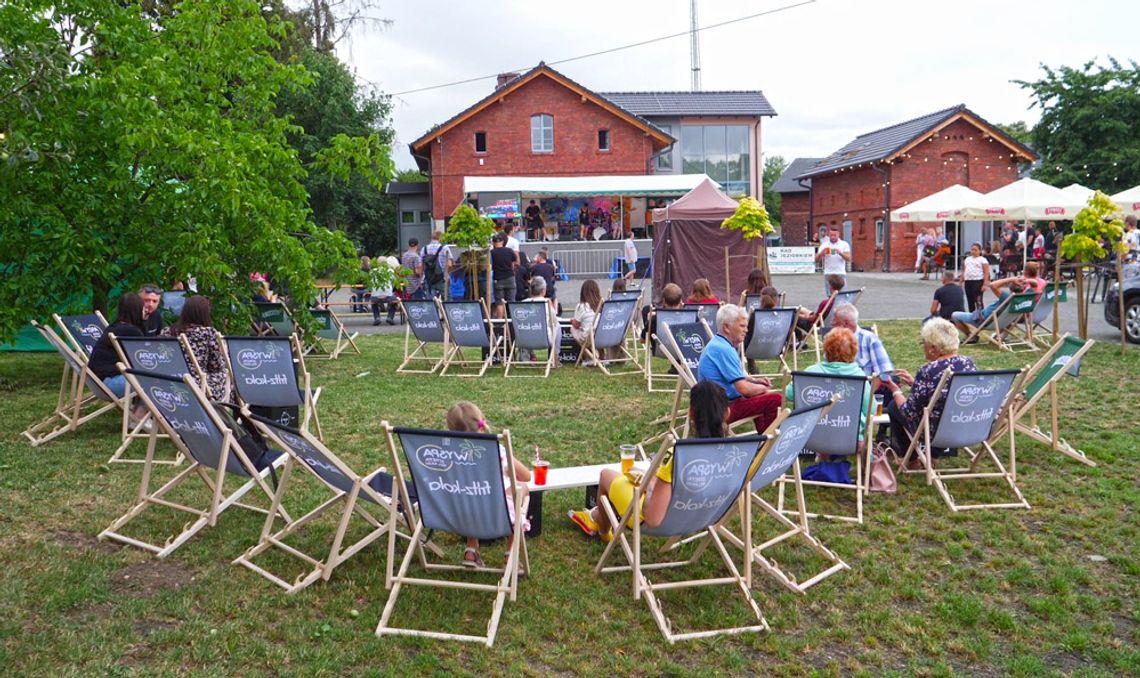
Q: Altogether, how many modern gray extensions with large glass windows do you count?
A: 1